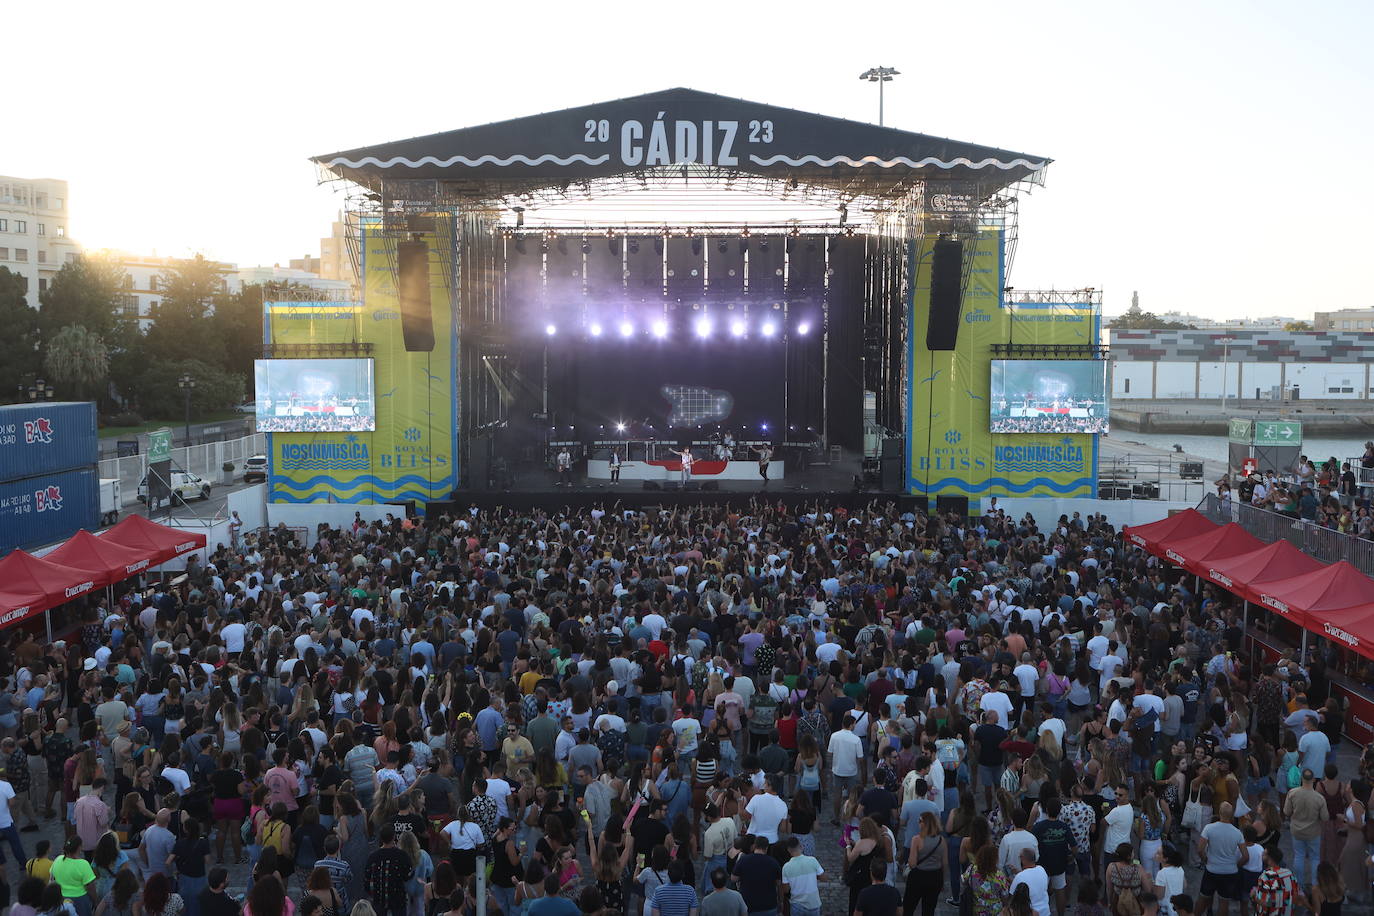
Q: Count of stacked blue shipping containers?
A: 2